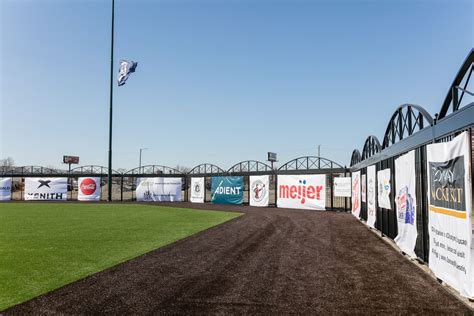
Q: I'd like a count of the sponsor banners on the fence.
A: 15